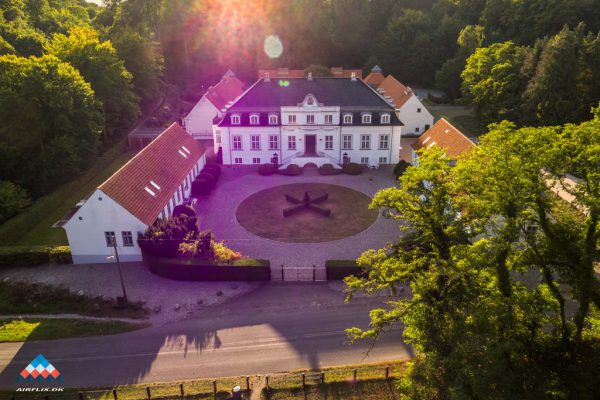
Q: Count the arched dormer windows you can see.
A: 6